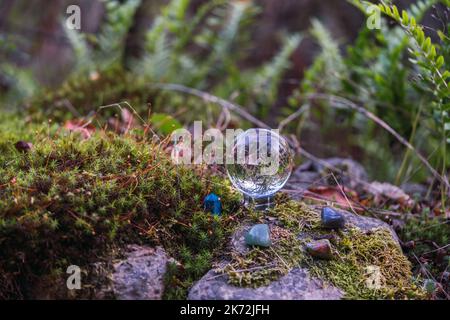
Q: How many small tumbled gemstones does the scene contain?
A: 4